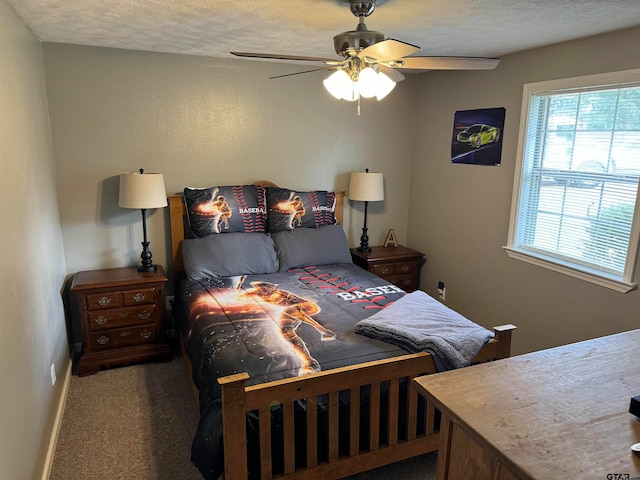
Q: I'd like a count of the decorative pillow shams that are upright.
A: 2